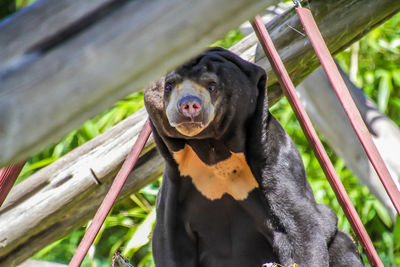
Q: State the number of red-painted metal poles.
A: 4